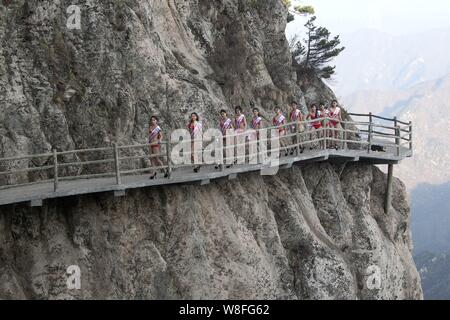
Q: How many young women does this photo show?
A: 10